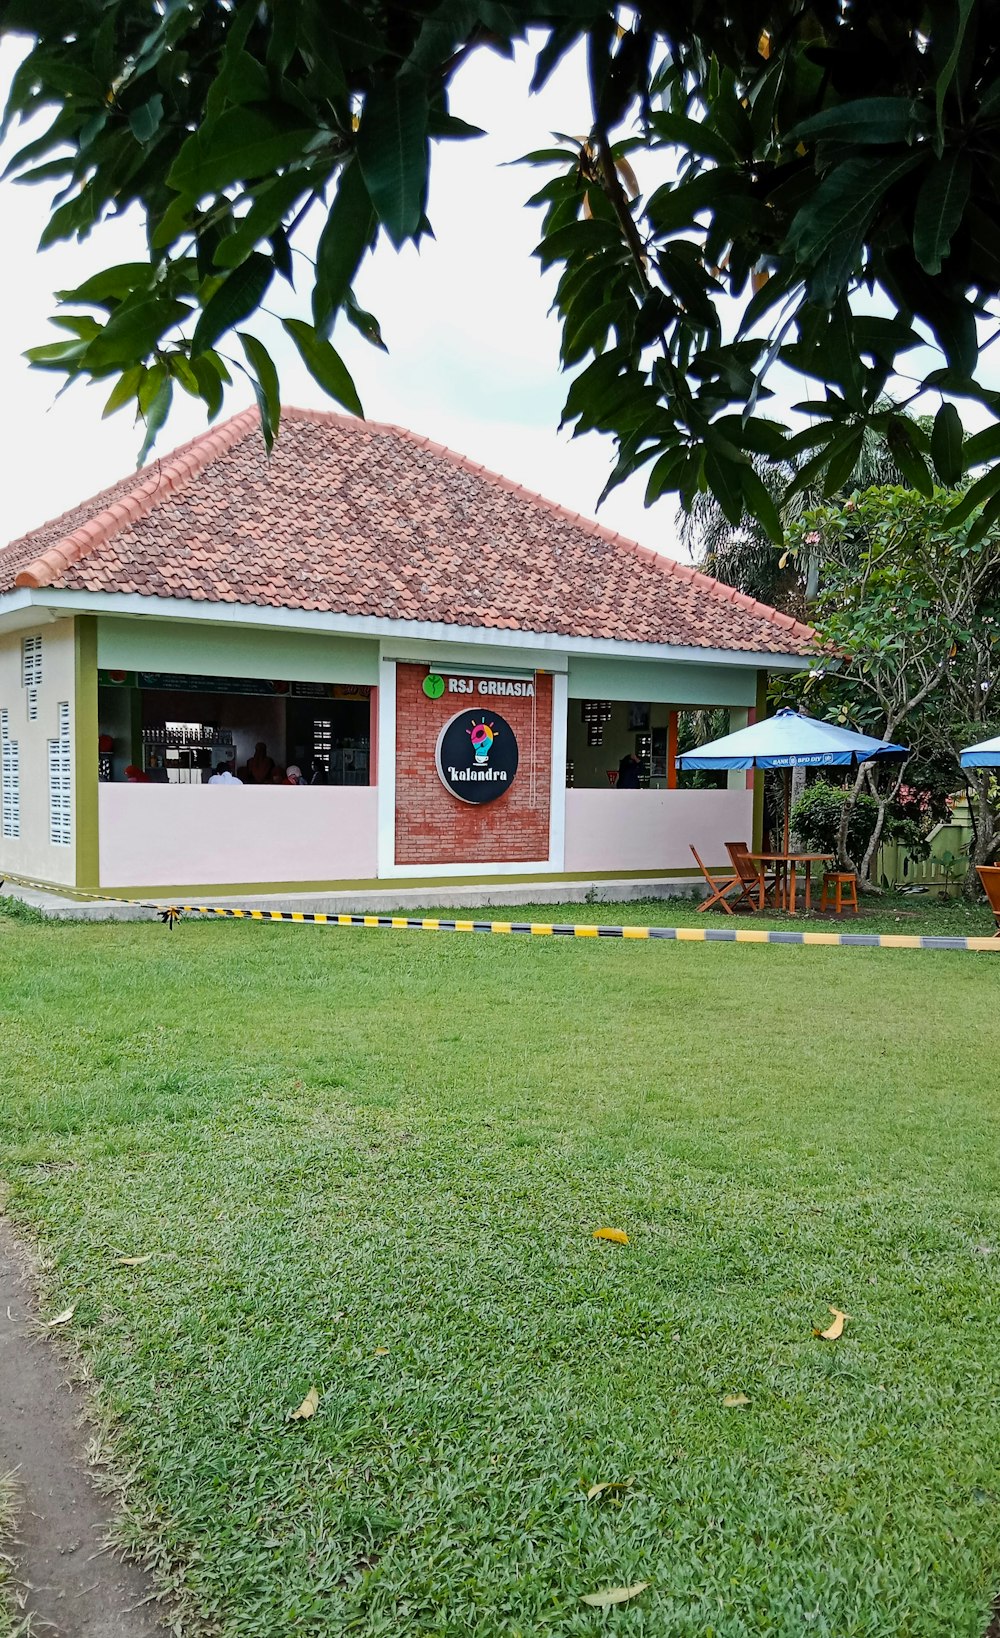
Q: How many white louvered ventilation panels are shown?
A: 3